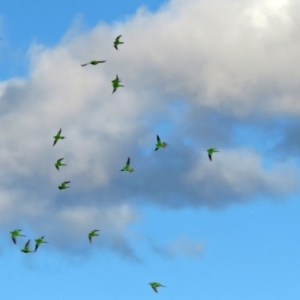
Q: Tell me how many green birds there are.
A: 14